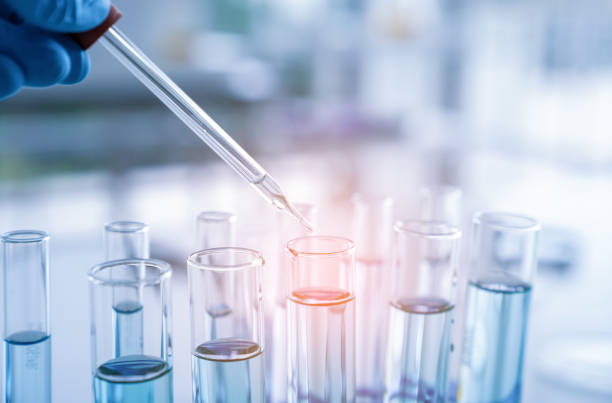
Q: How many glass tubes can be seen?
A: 11